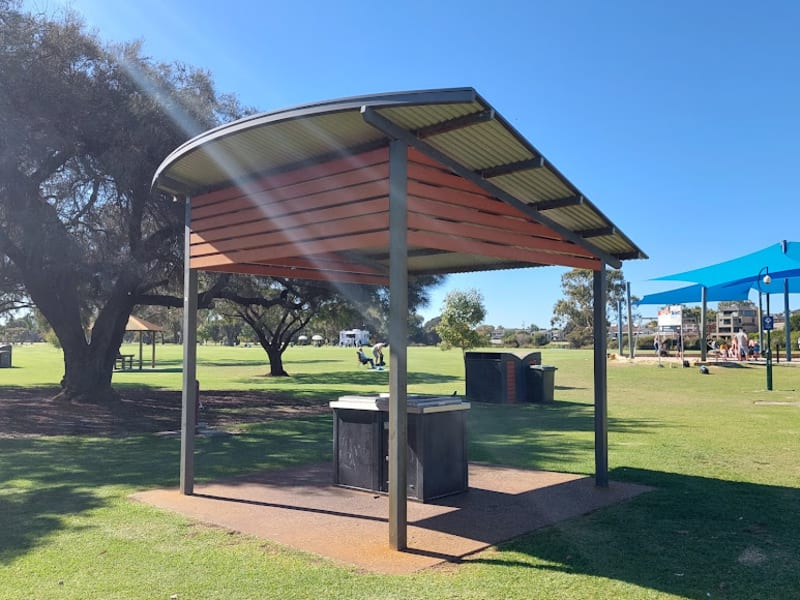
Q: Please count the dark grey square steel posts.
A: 3